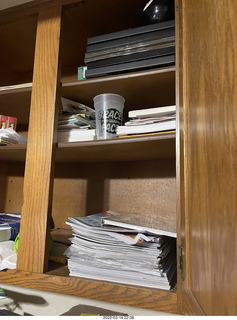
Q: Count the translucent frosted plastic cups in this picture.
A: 1